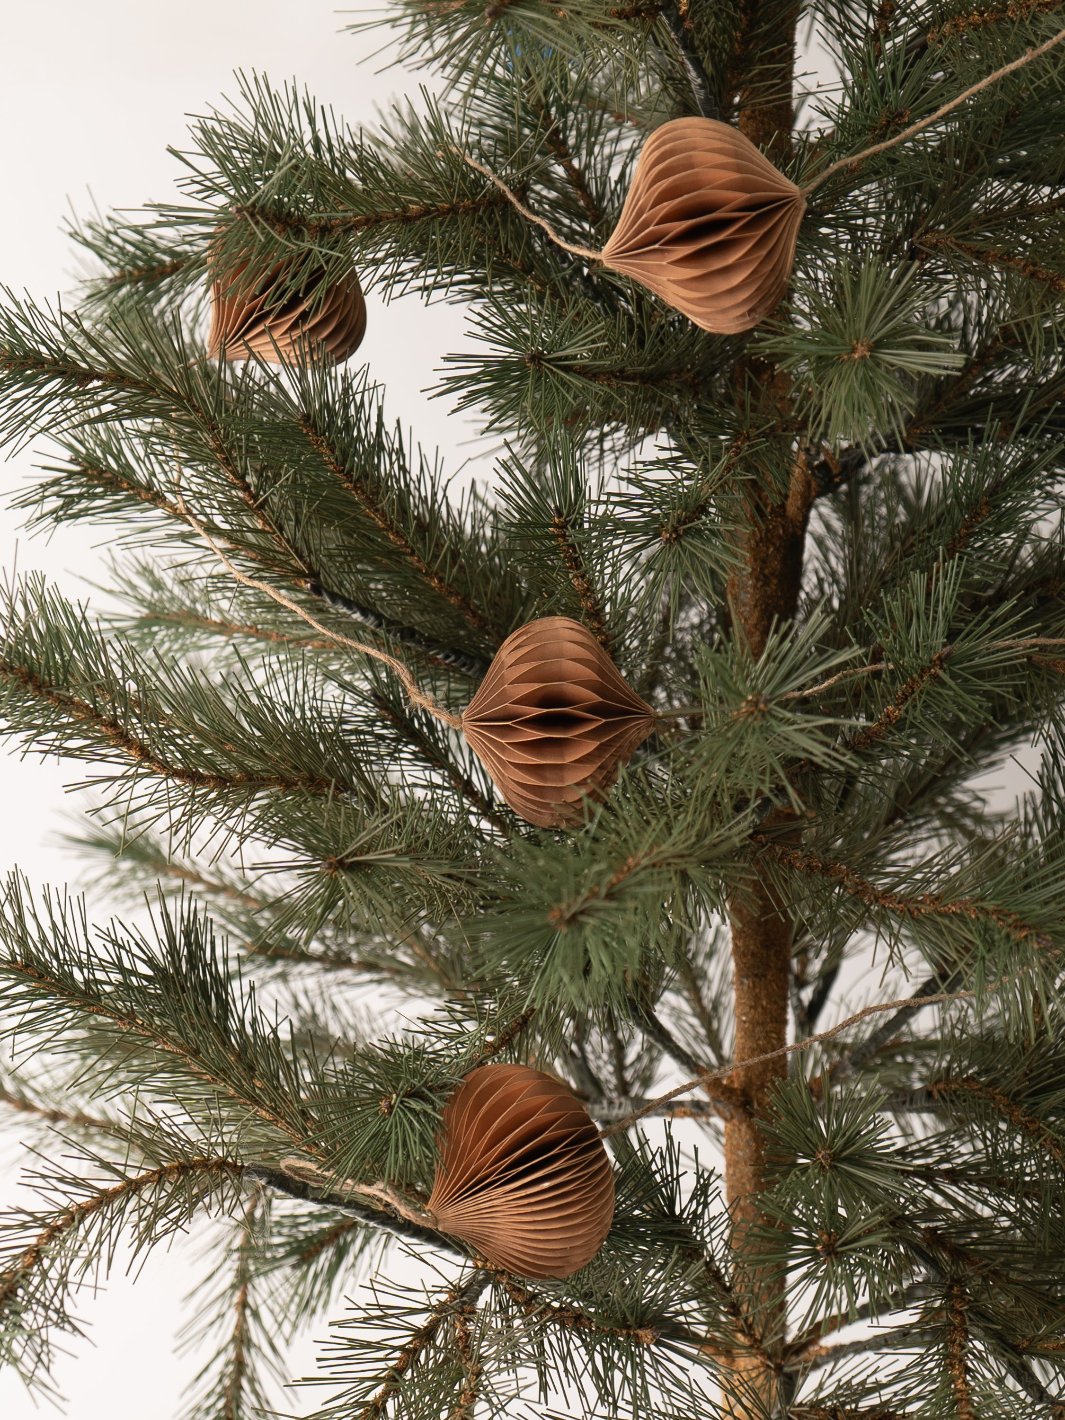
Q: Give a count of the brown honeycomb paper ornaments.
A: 4